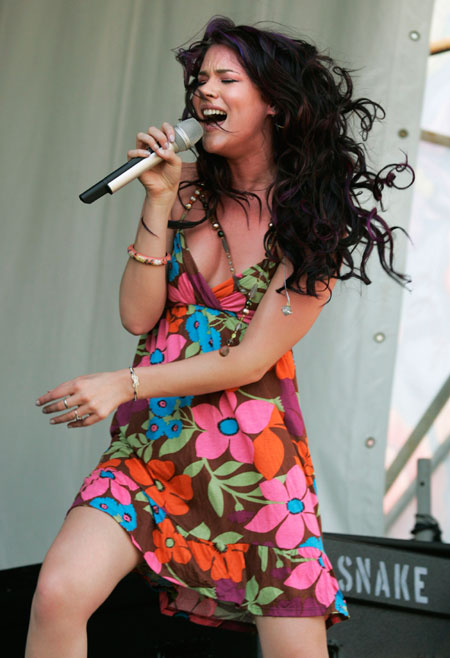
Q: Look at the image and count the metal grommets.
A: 4